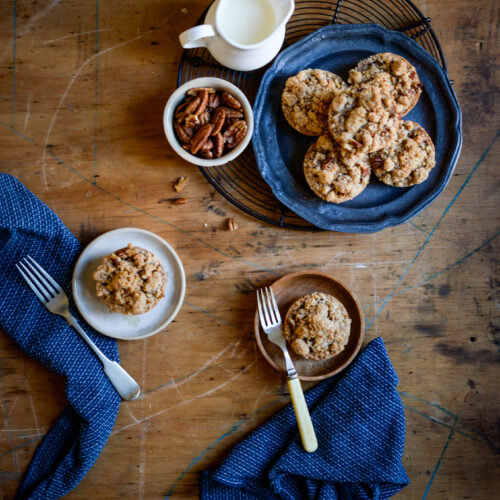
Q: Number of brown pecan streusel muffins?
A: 7